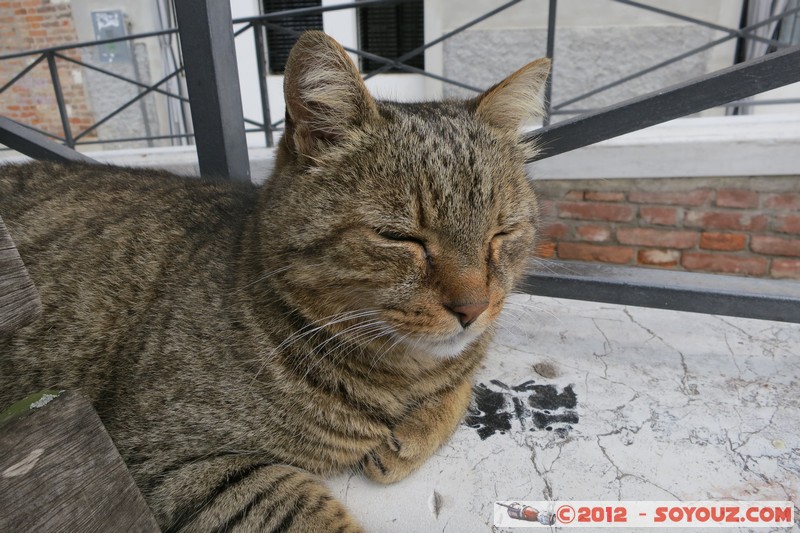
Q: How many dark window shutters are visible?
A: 2